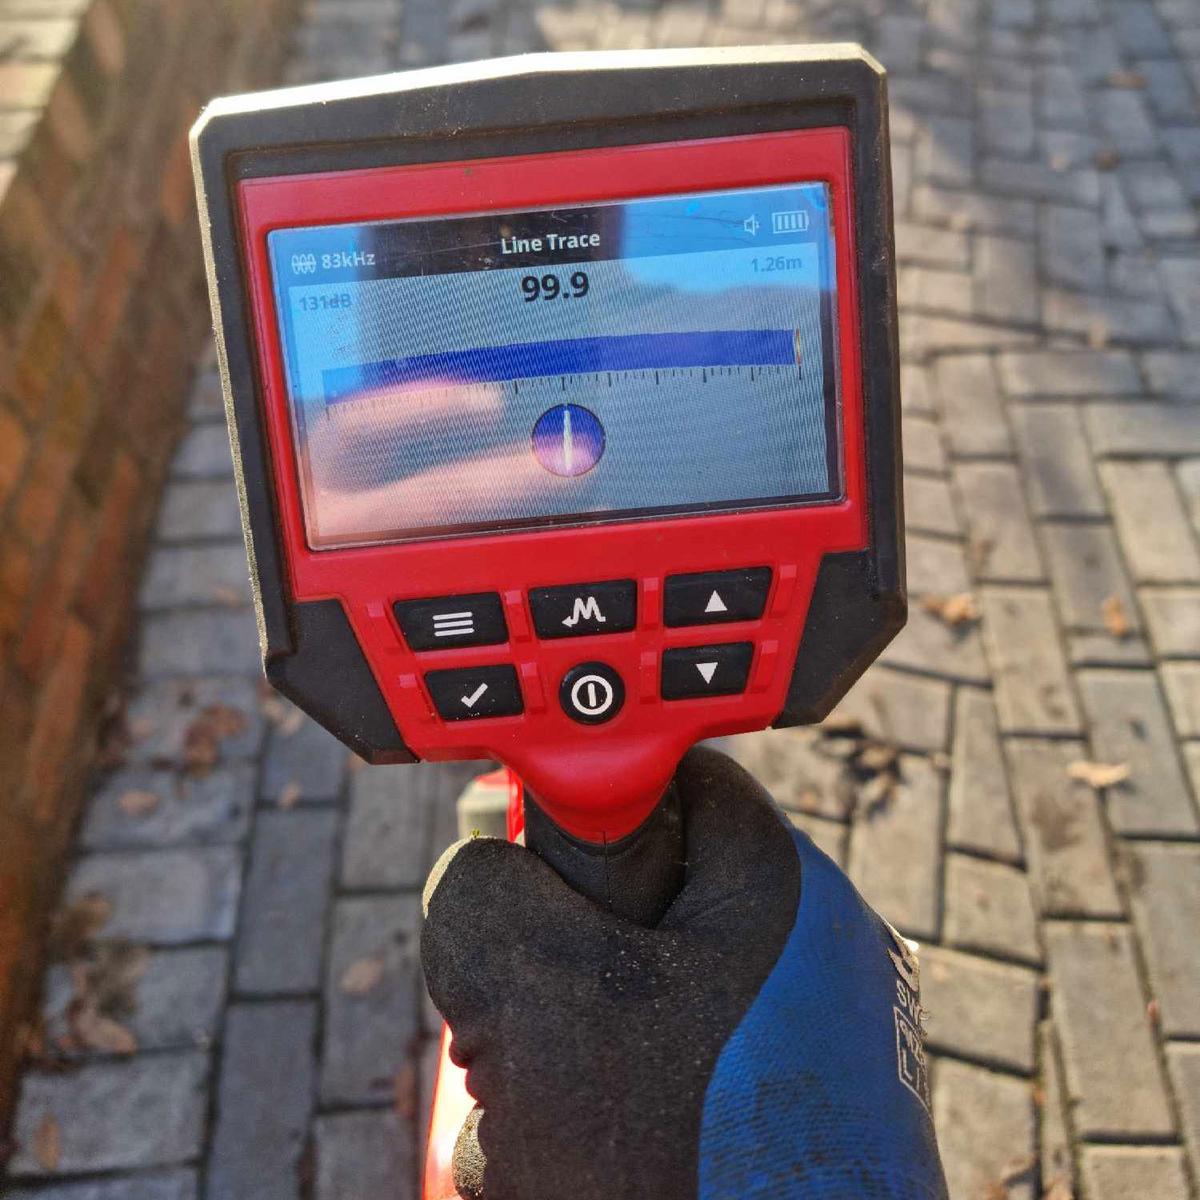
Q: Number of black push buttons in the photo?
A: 6